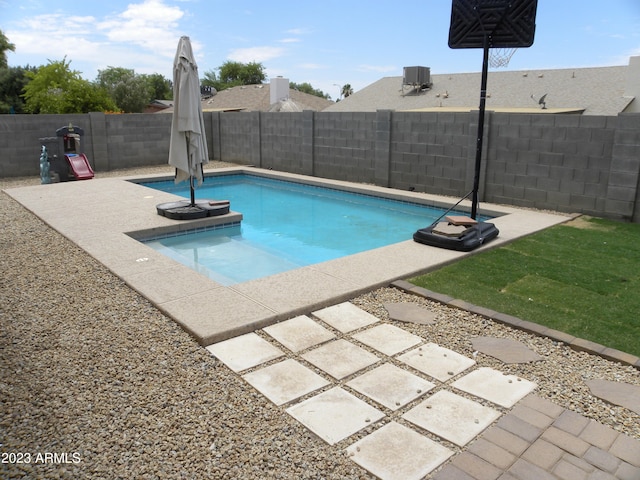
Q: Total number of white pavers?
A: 12